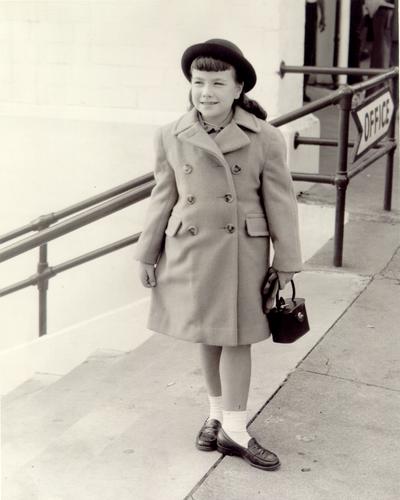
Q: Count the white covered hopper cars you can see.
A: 0